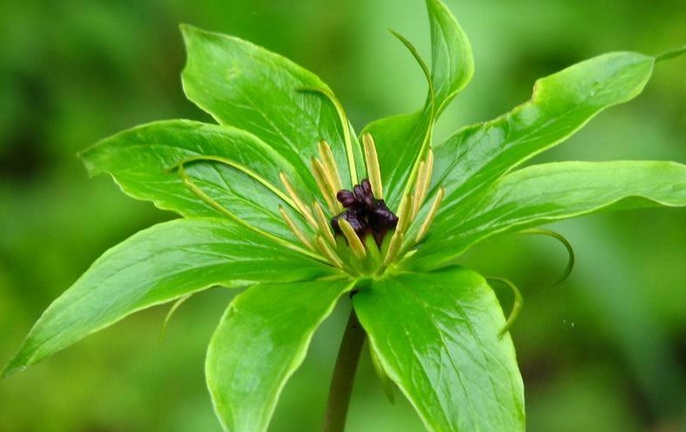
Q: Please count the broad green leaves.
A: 8